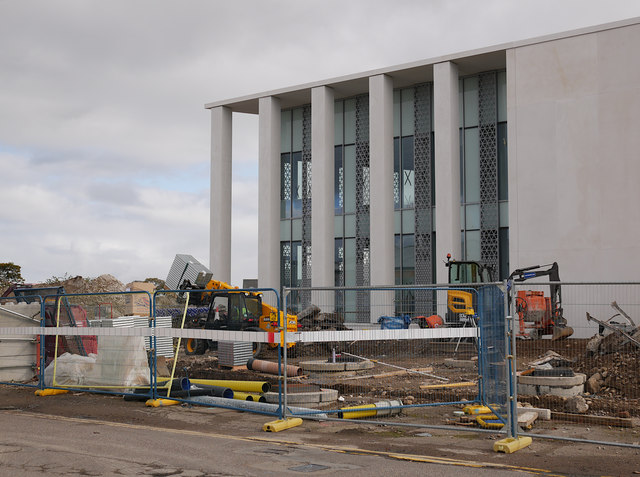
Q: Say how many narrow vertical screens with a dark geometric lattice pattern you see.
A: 4